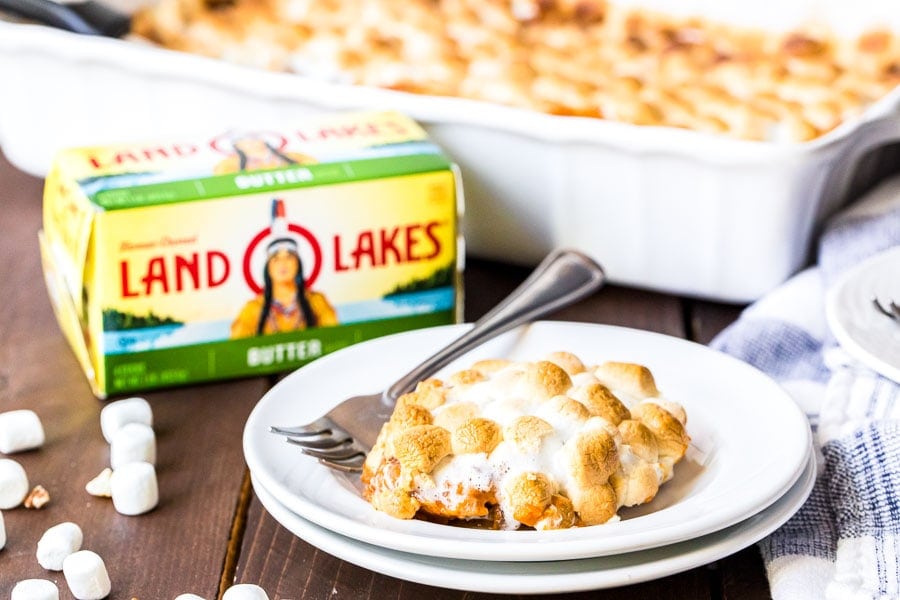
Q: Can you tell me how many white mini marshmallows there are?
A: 11